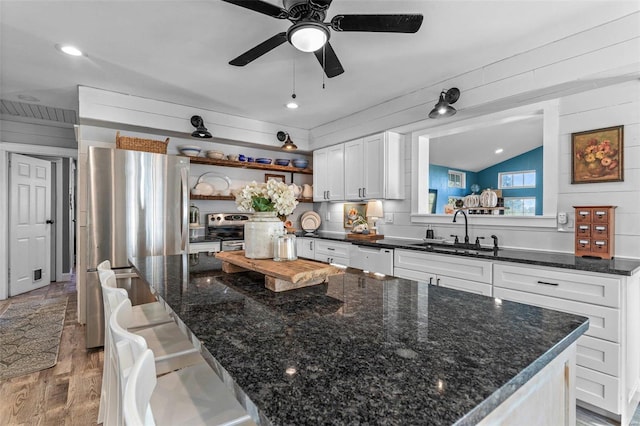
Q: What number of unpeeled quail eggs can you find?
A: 0